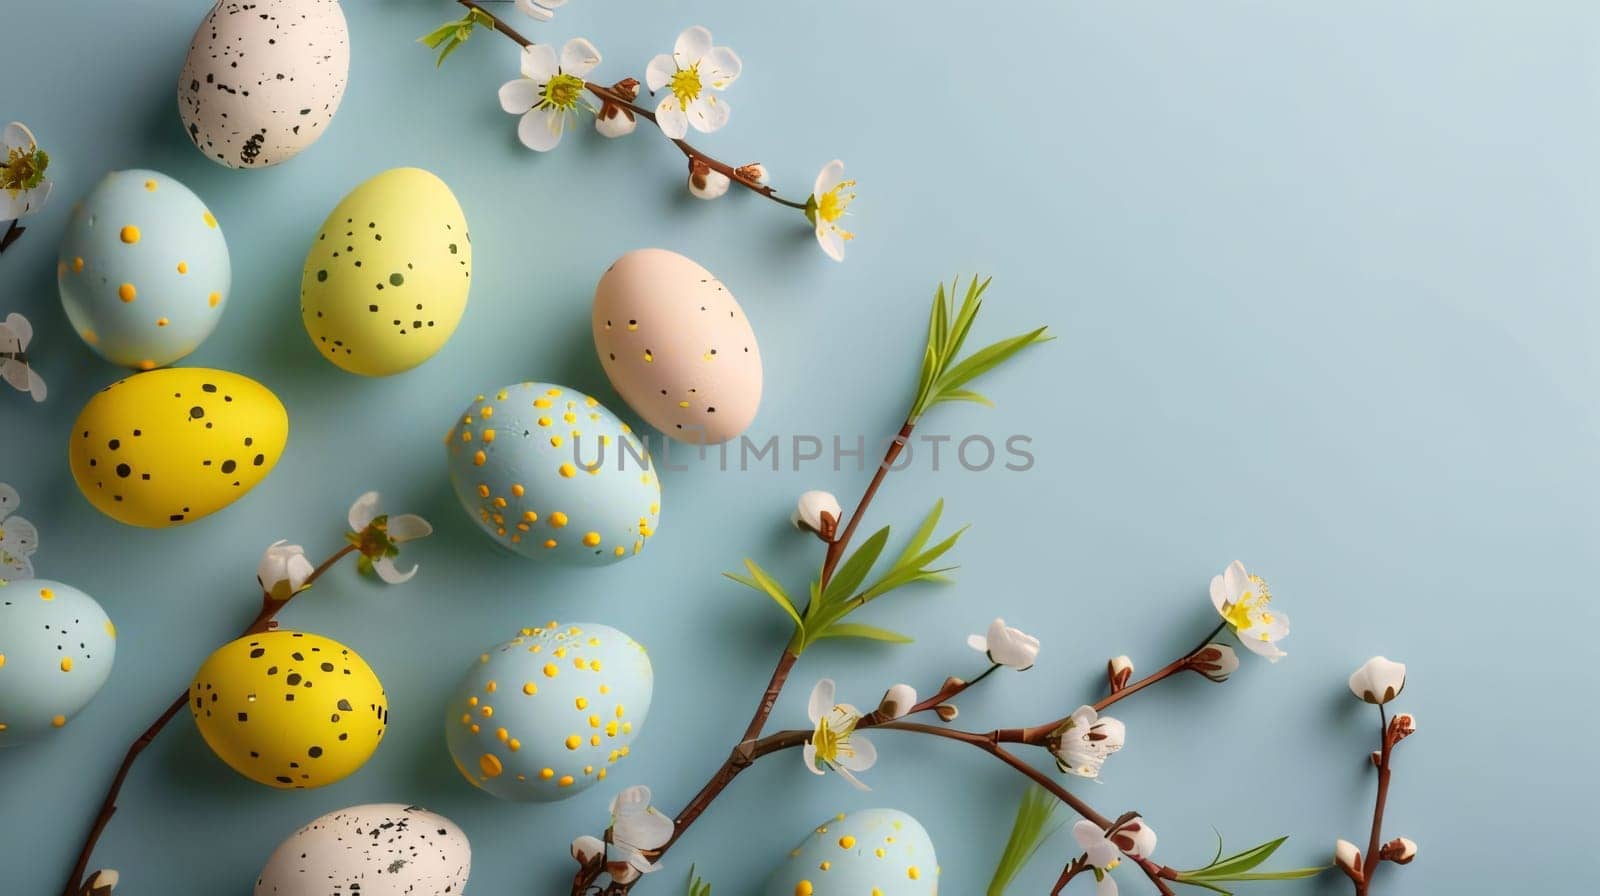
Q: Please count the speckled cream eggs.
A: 2